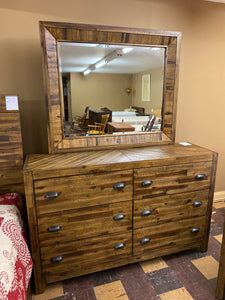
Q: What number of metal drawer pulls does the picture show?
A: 12